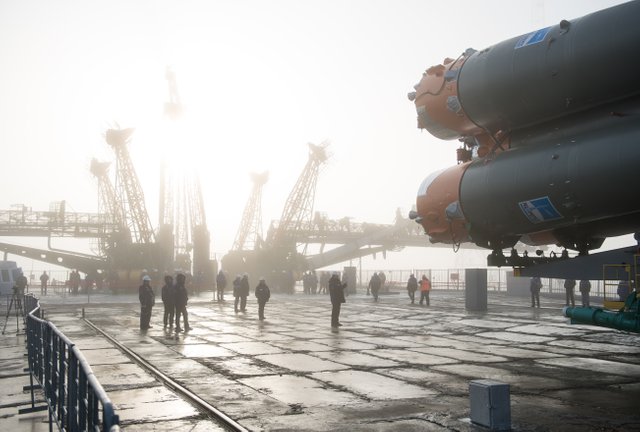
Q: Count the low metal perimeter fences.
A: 1